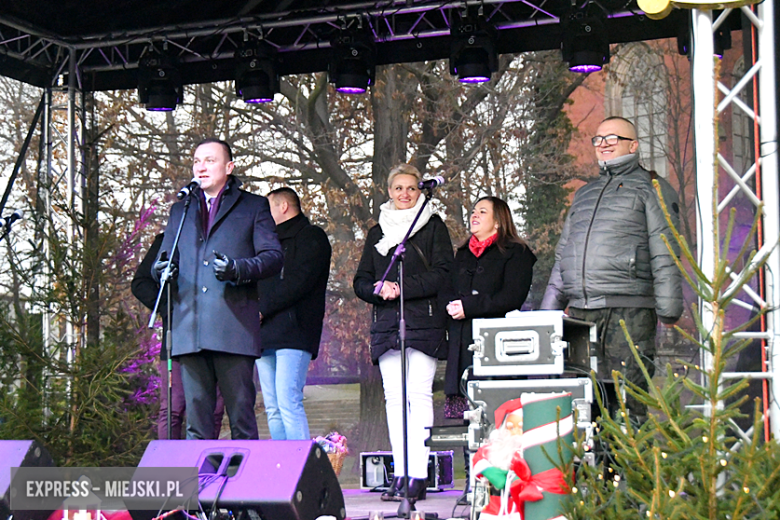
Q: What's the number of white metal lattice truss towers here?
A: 2